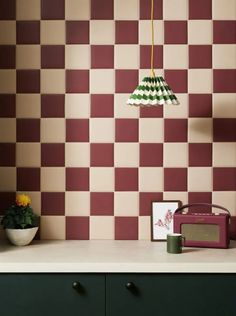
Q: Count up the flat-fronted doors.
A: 2